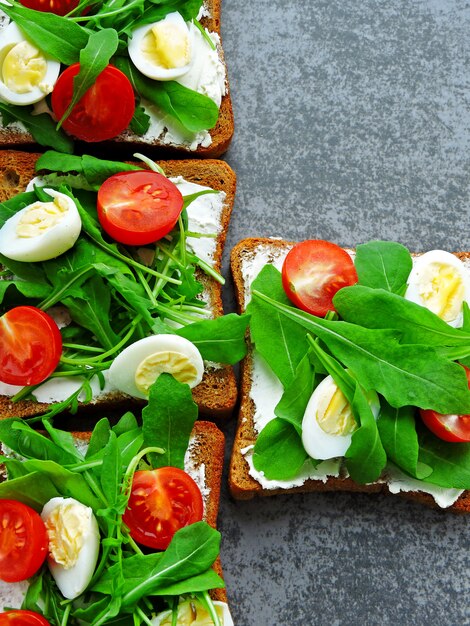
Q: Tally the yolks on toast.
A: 8